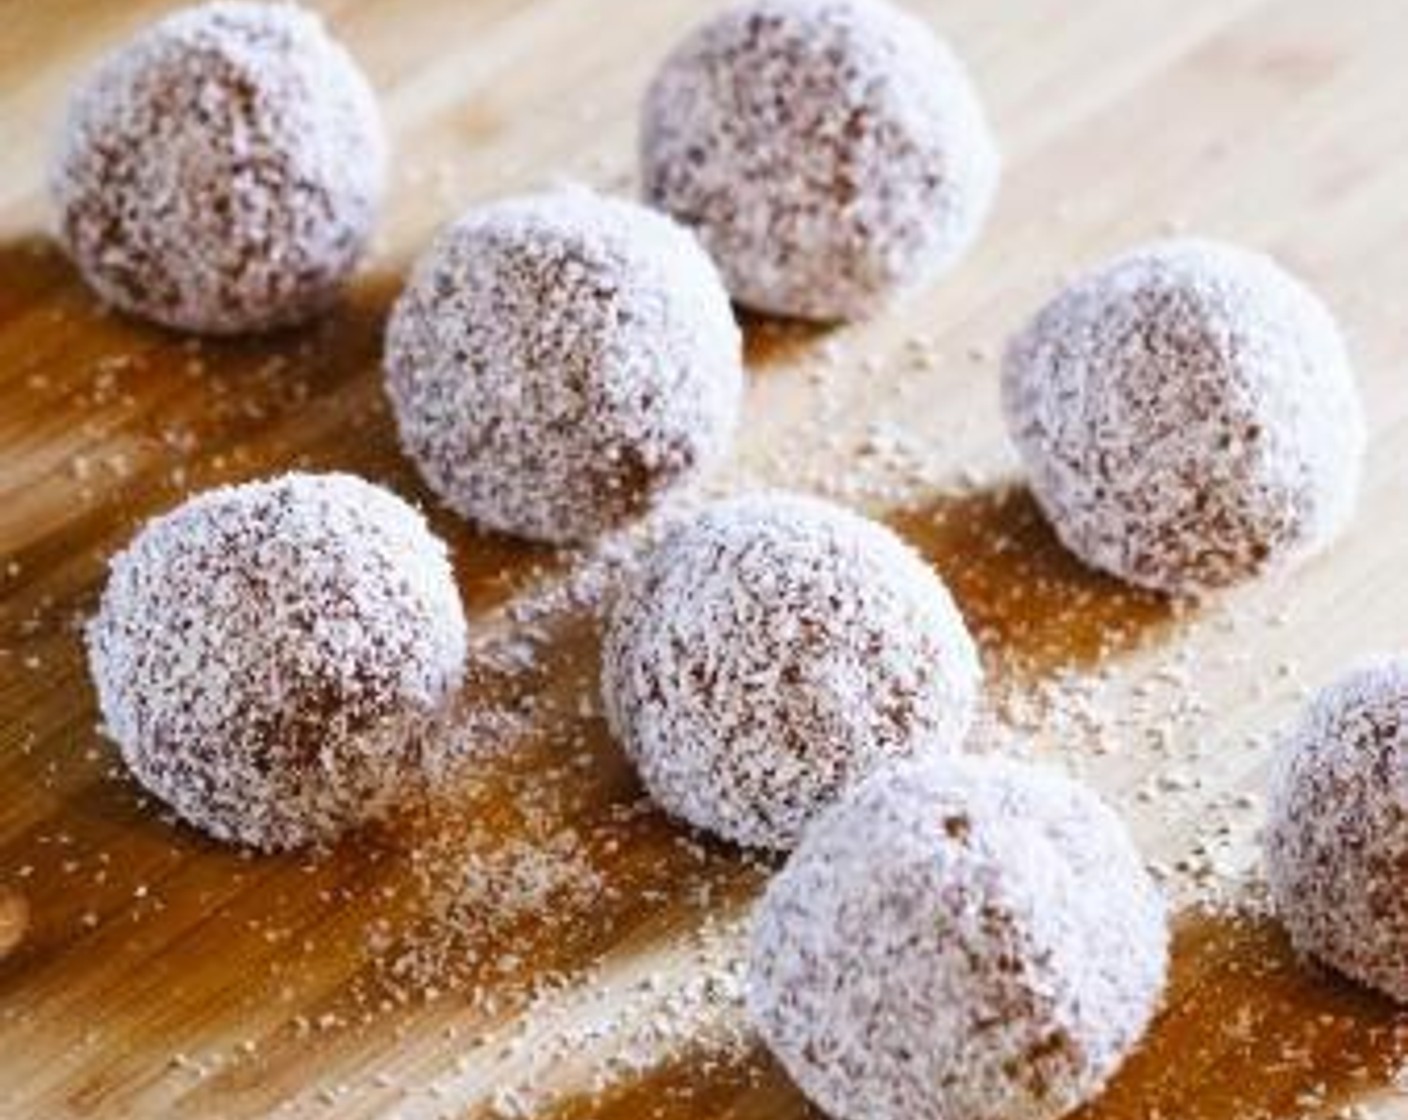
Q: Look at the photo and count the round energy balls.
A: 8